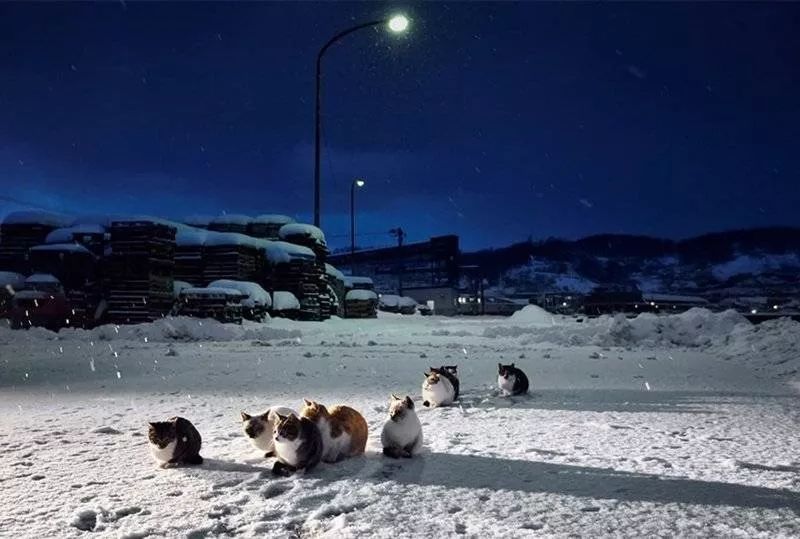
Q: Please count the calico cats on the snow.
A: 1